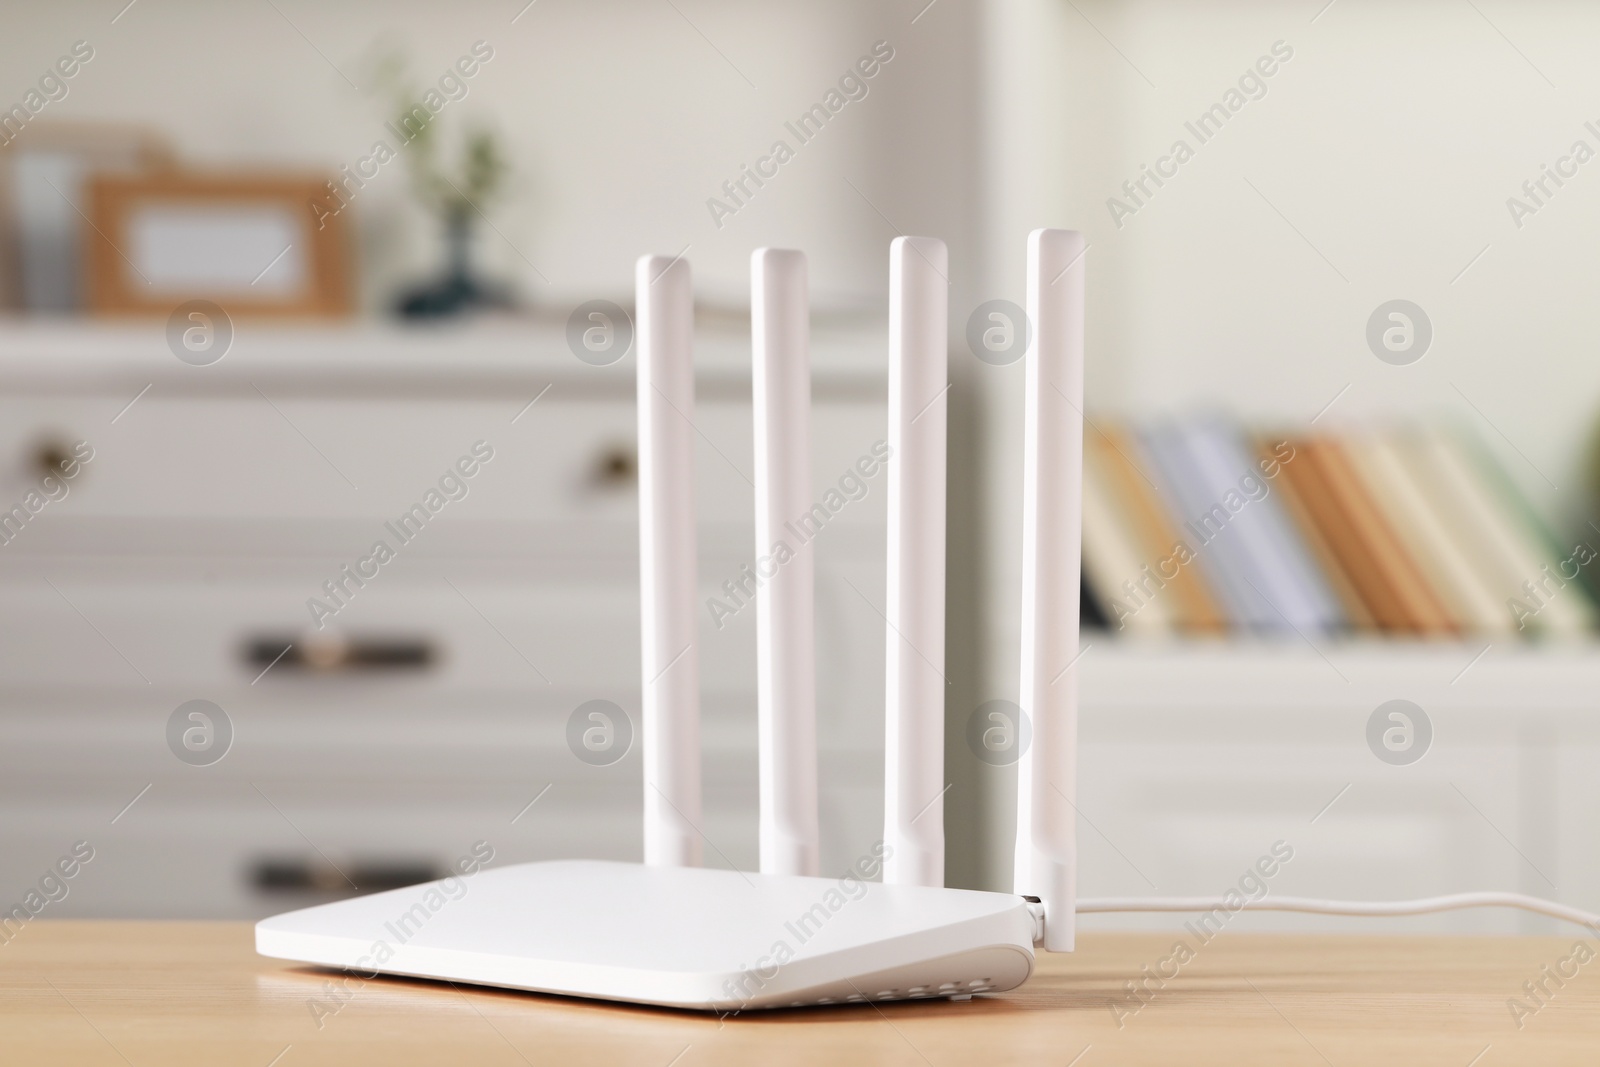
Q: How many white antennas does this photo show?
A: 4